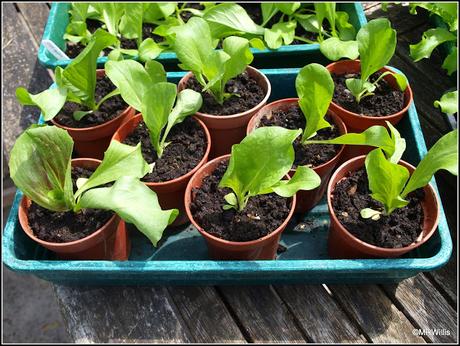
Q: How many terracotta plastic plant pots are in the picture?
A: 8